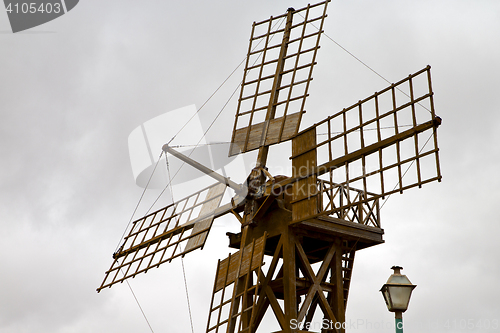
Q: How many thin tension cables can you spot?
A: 8